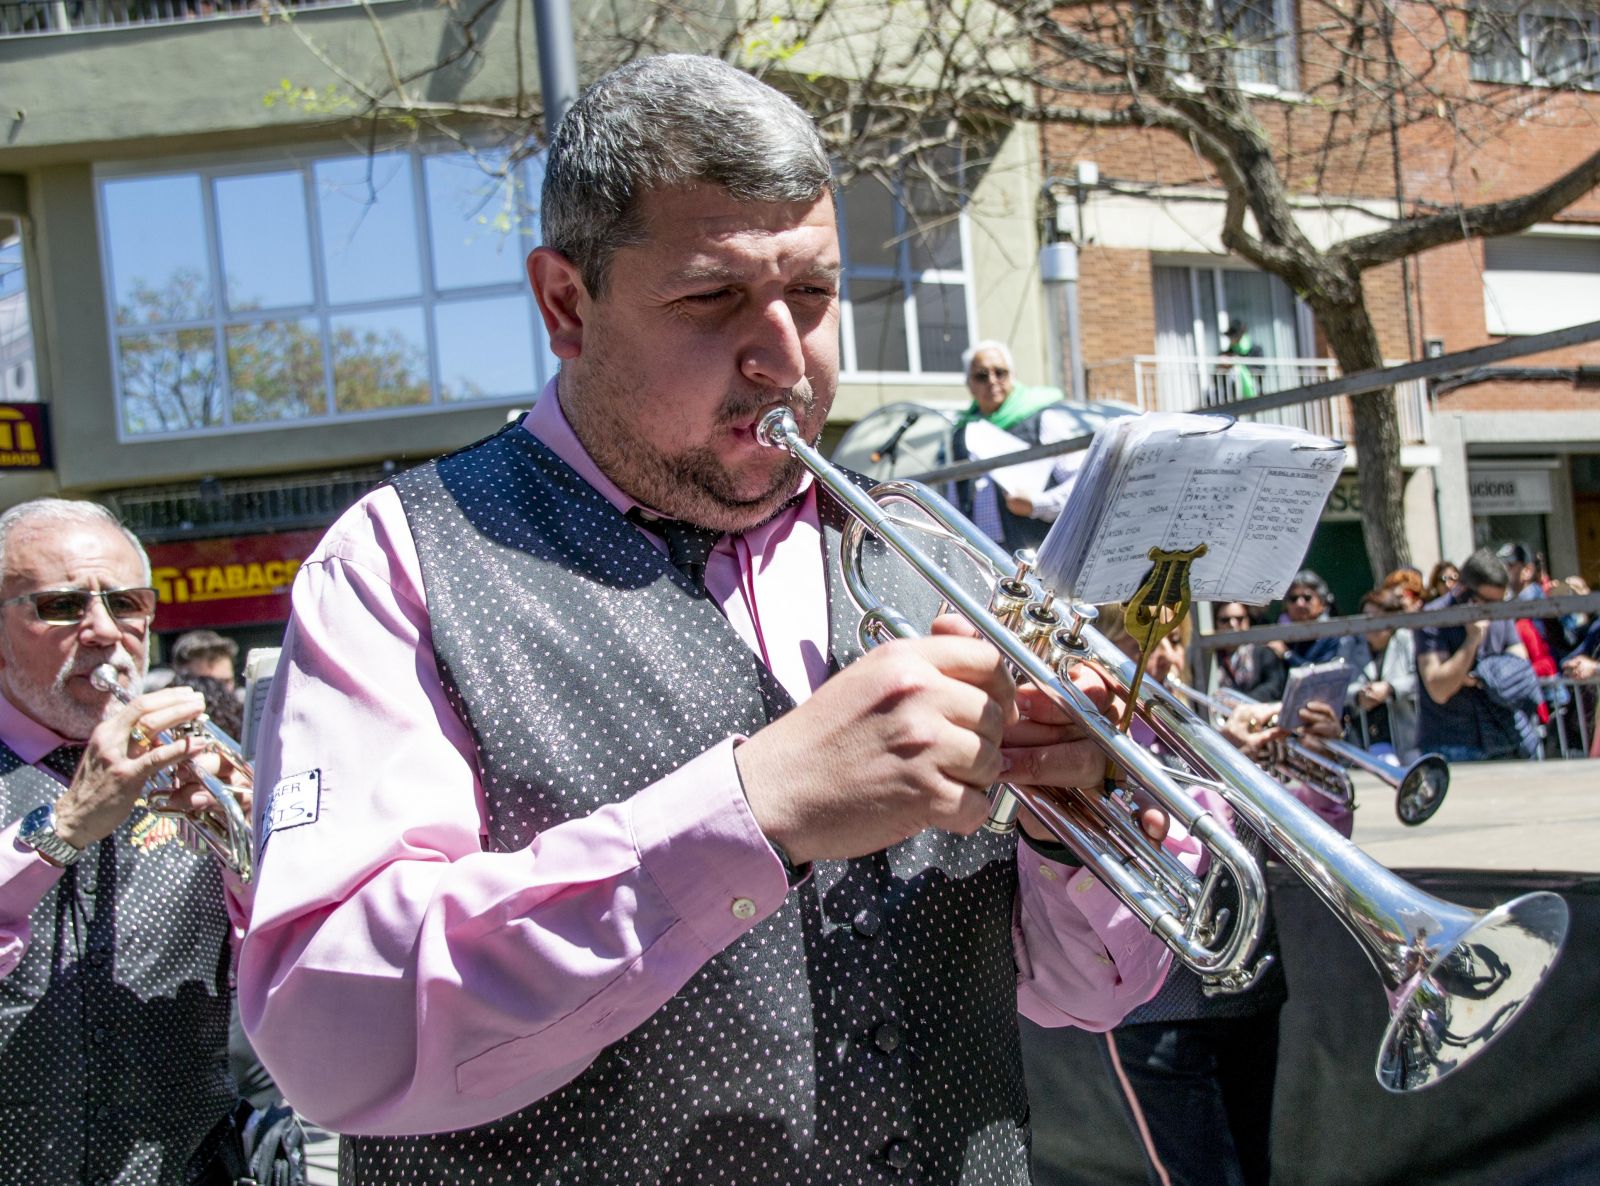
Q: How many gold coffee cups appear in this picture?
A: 0